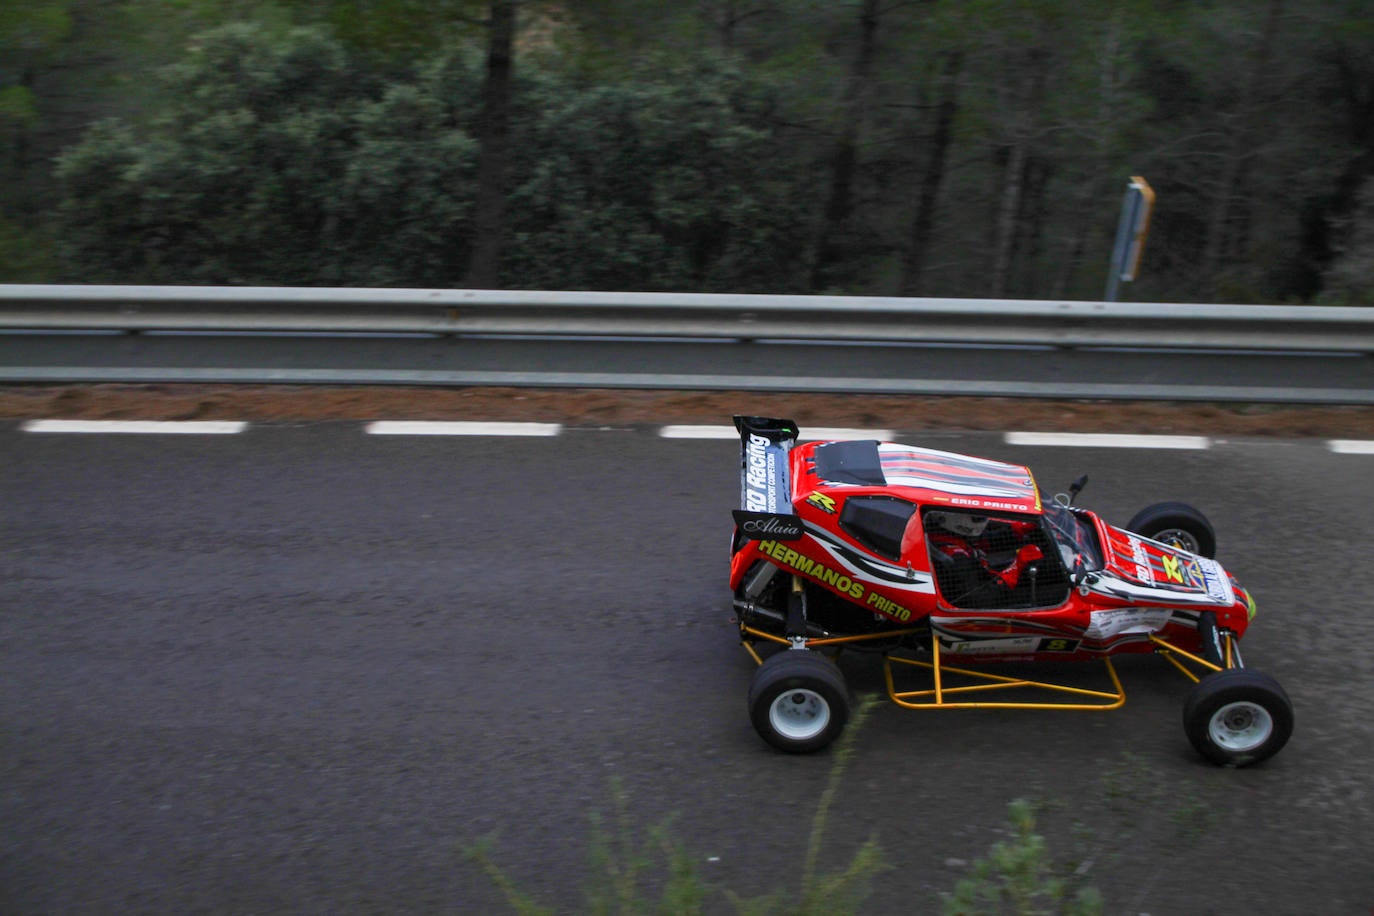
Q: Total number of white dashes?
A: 5